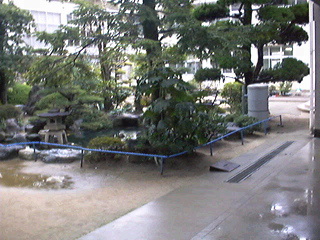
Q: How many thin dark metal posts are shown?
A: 7